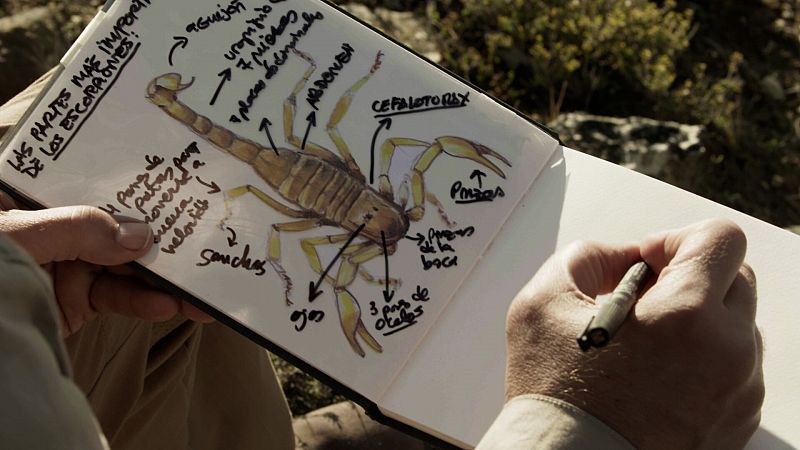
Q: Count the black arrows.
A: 11